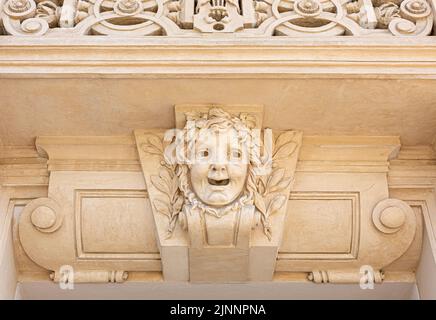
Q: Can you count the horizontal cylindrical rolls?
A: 2